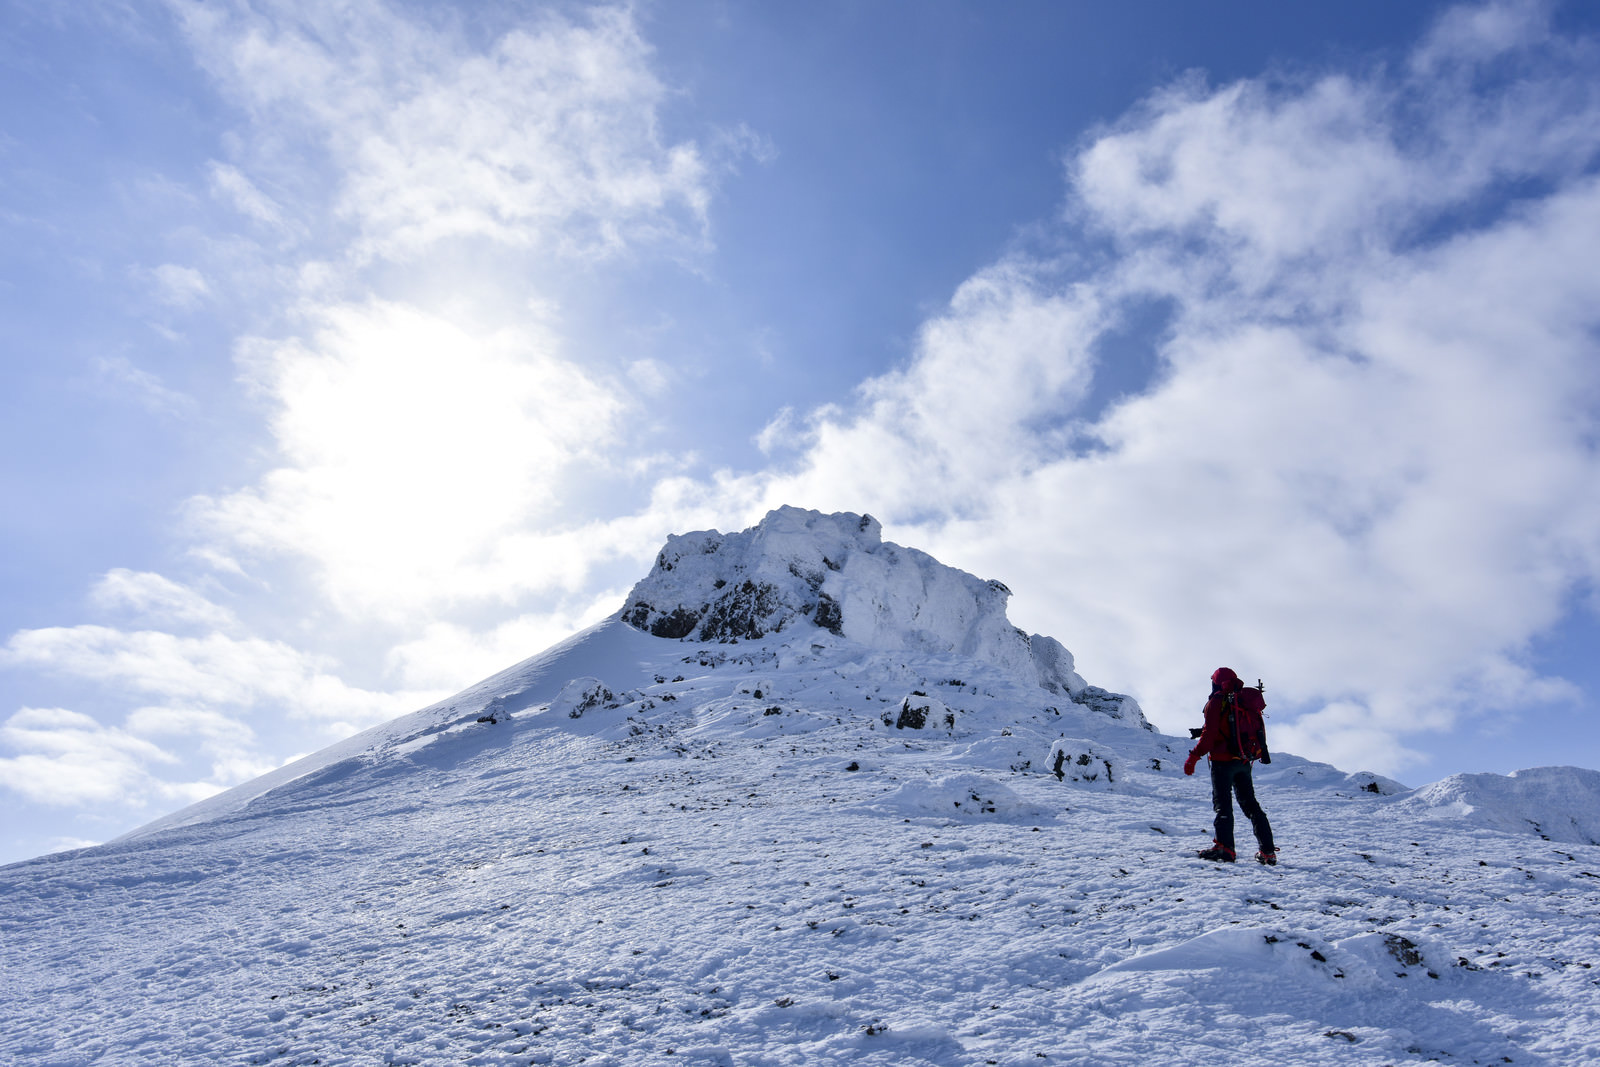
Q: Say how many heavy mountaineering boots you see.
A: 2